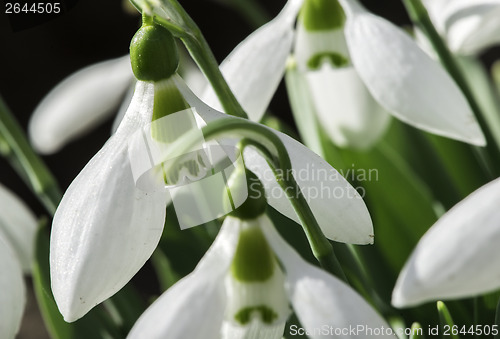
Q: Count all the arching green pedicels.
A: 2